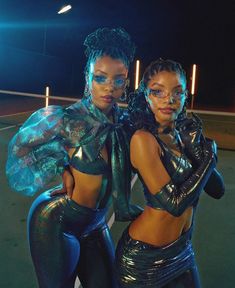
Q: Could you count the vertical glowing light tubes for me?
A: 3